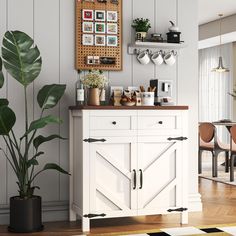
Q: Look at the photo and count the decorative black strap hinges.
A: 4